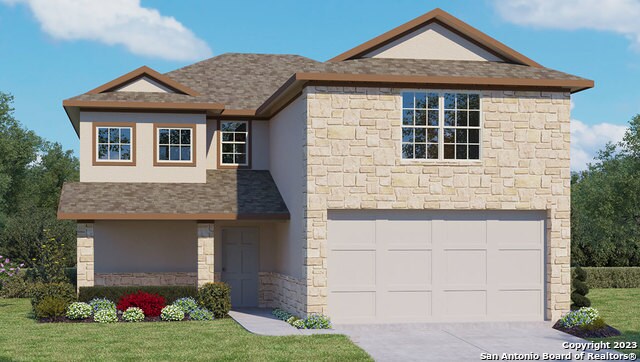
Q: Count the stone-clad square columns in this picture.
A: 2